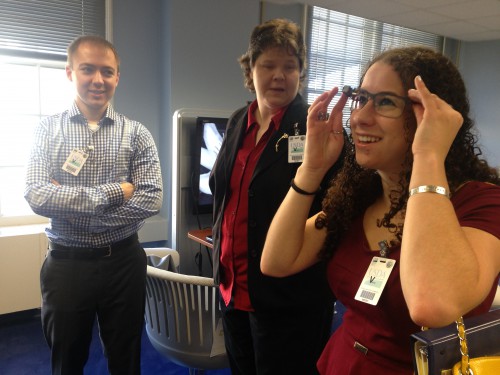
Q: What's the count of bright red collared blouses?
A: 1